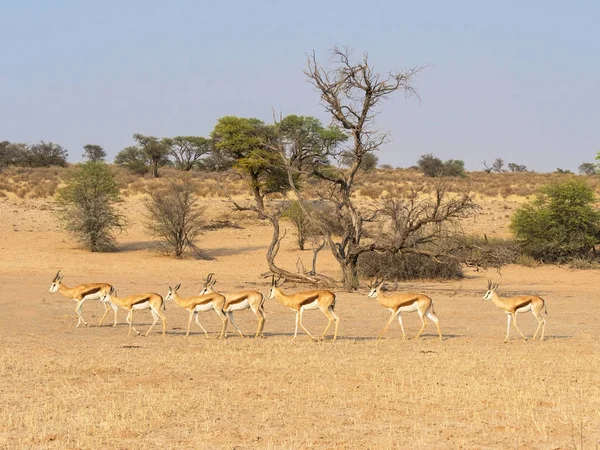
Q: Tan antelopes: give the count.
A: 7